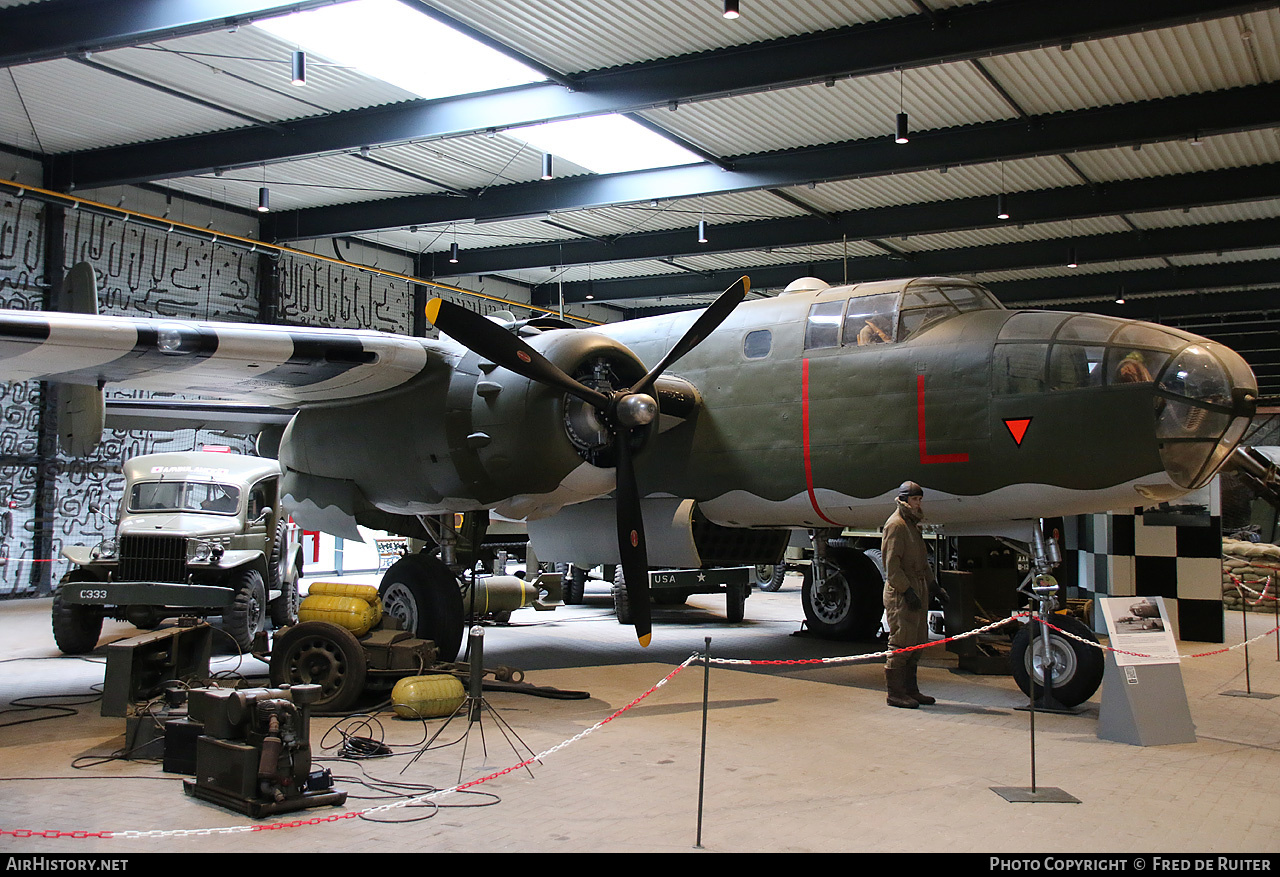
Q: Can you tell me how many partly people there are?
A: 2